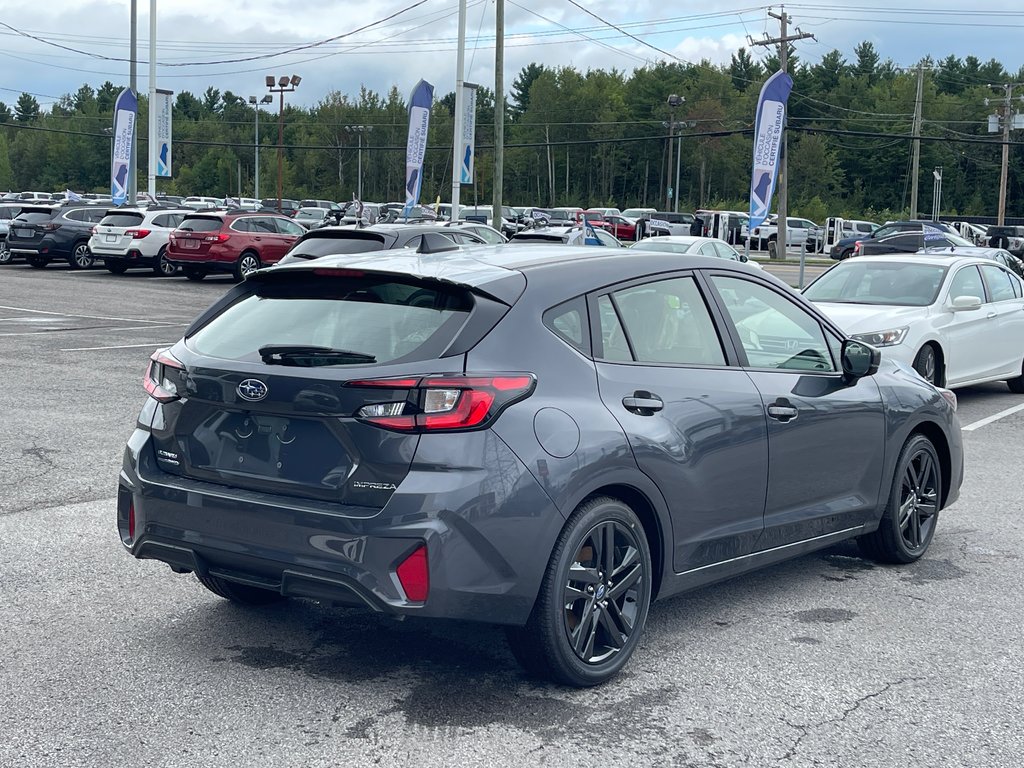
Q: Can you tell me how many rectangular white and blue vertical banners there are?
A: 2